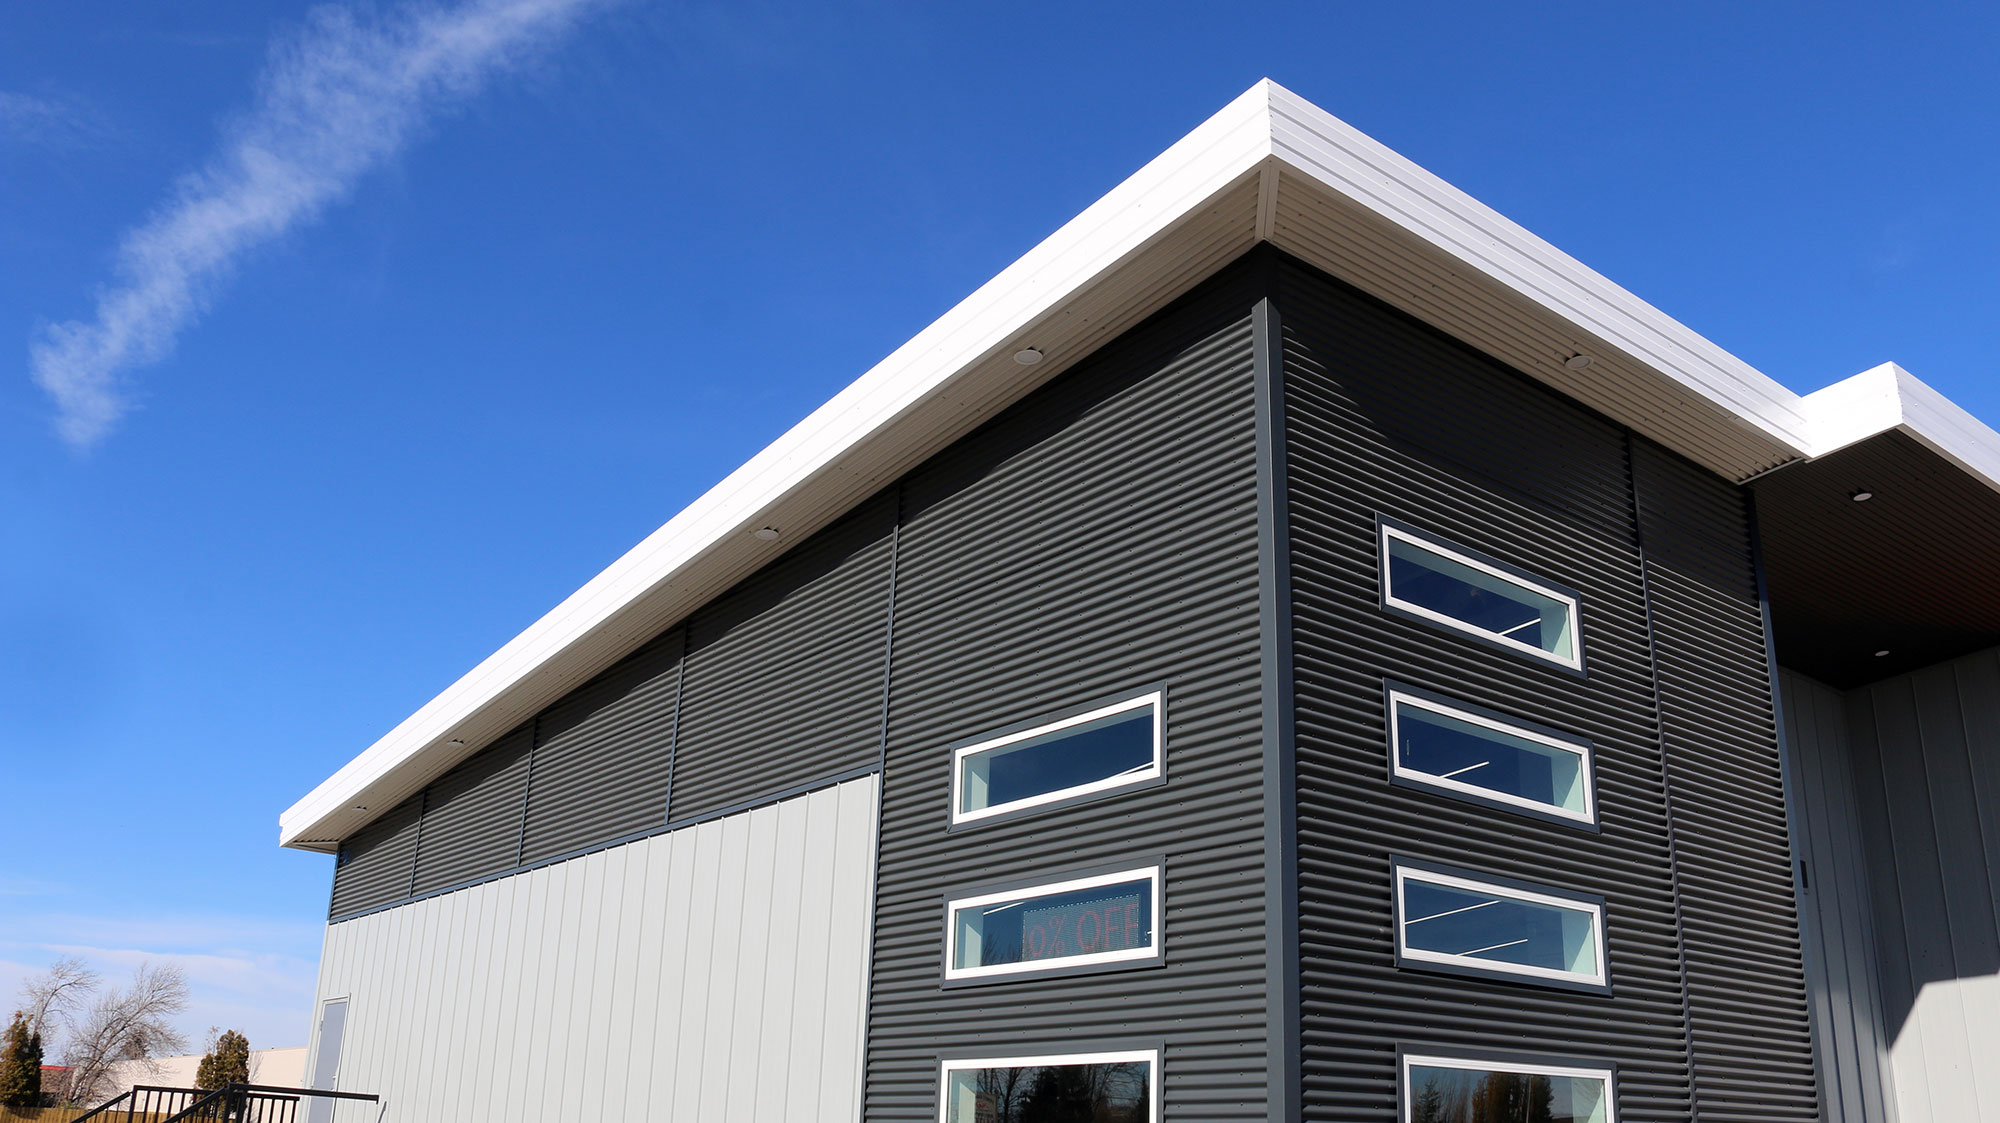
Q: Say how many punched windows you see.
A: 7